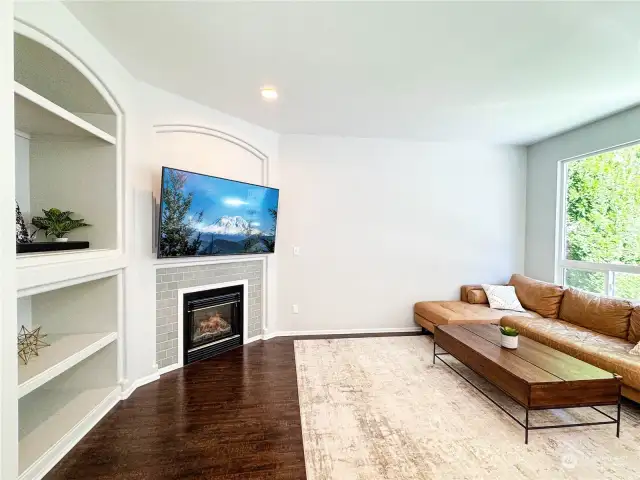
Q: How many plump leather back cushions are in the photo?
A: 3